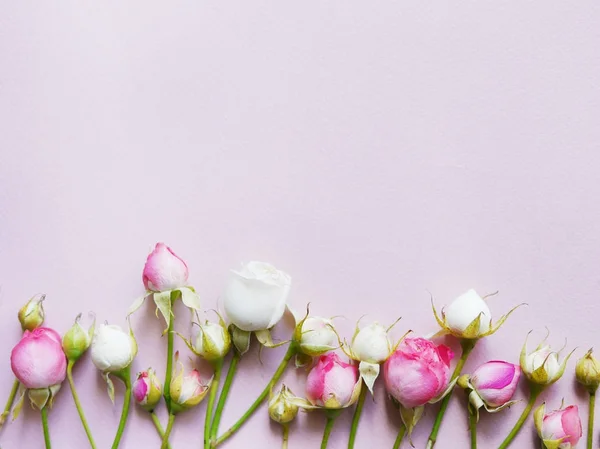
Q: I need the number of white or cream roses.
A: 7